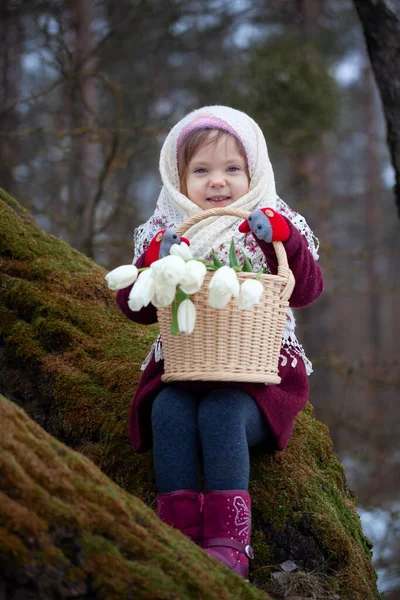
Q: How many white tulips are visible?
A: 9